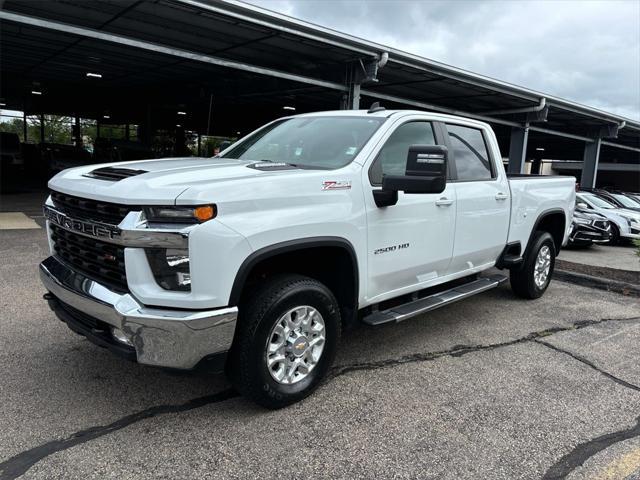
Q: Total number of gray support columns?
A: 3